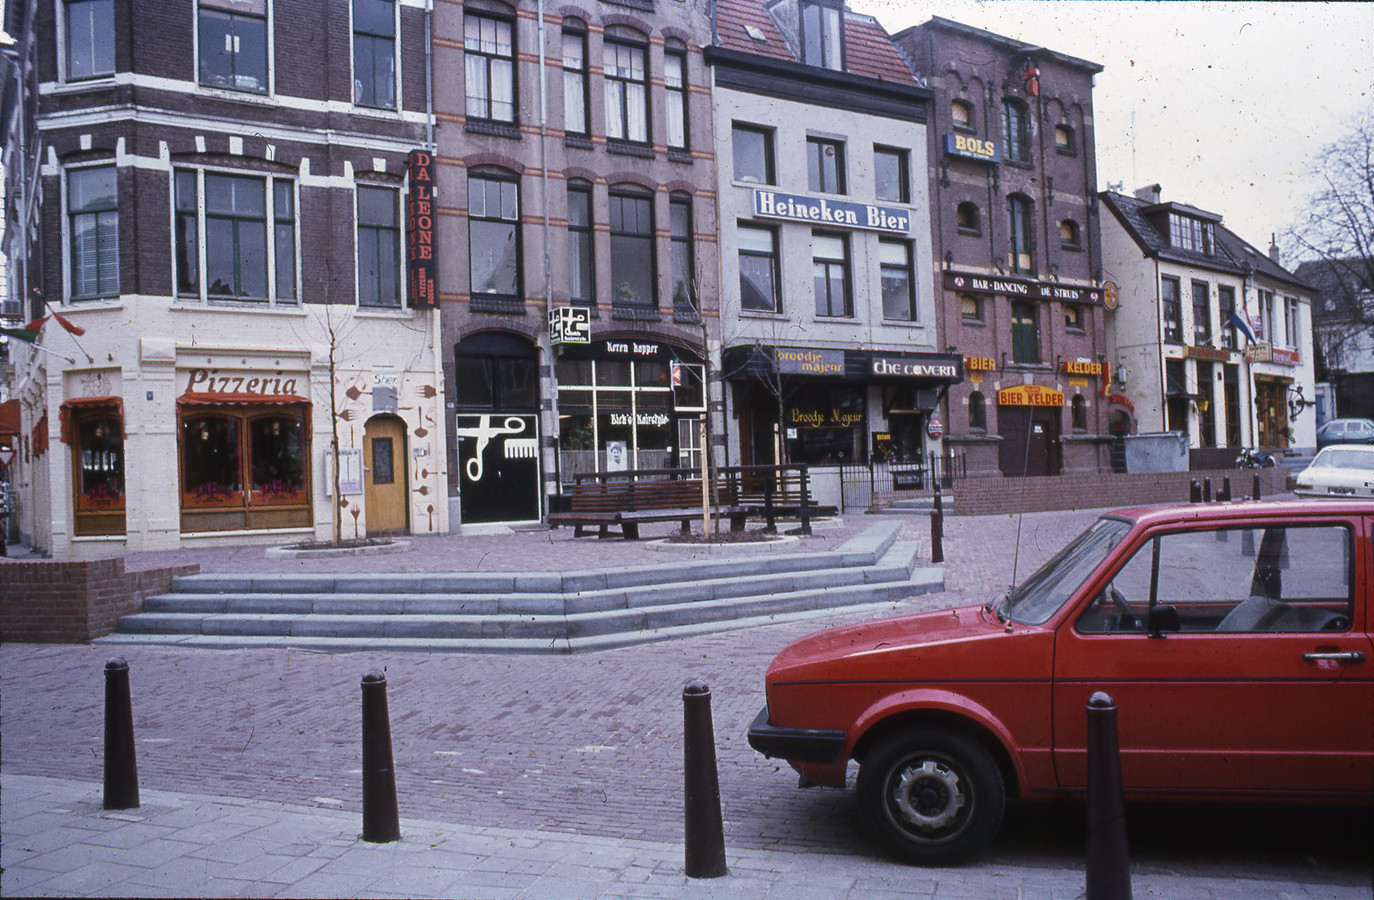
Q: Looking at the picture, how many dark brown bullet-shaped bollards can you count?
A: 14